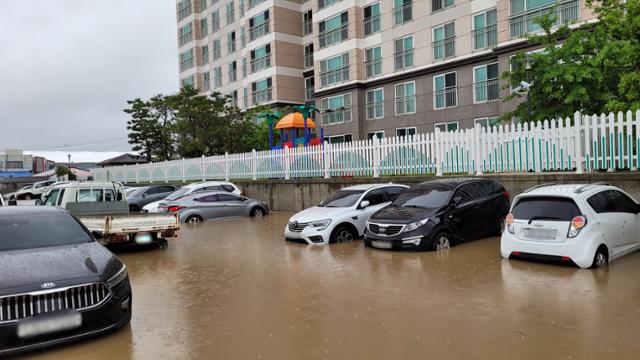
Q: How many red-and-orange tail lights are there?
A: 2